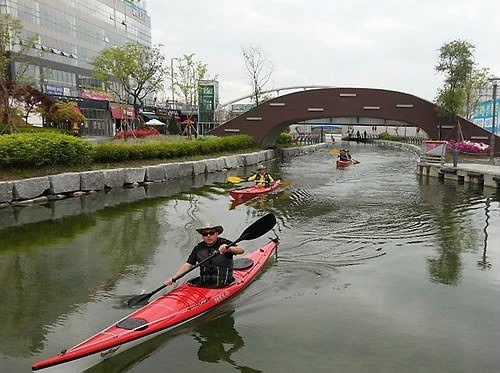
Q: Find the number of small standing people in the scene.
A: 4